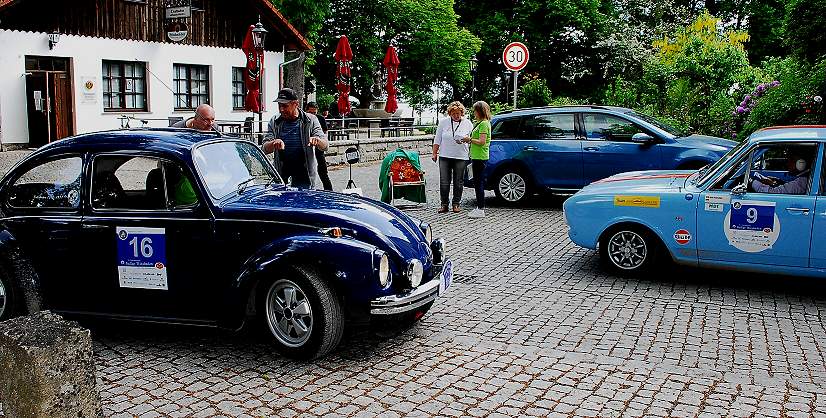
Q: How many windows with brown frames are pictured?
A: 3